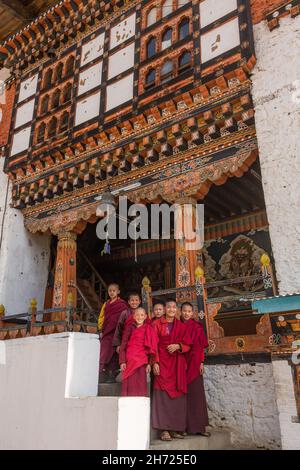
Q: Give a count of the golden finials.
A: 6